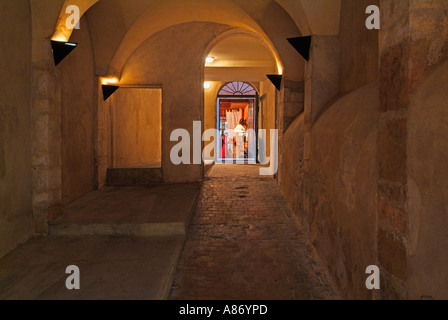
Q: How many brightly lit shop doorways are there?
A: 1